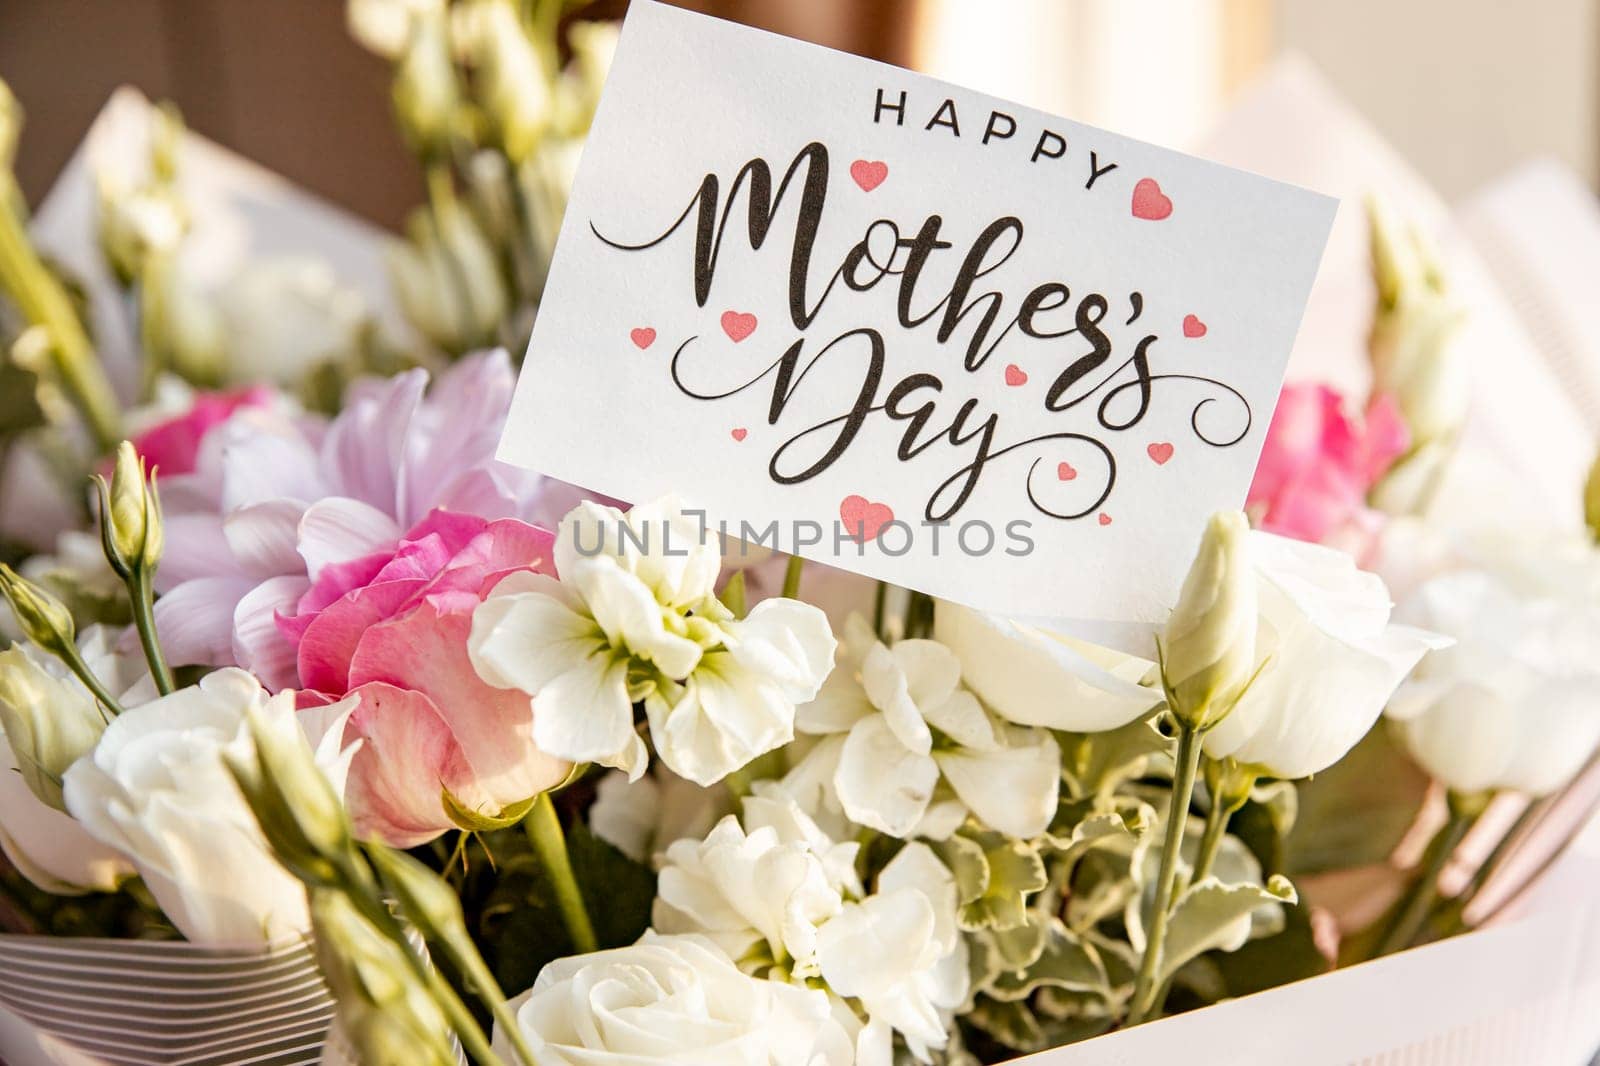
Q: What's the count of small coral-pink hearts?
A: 11